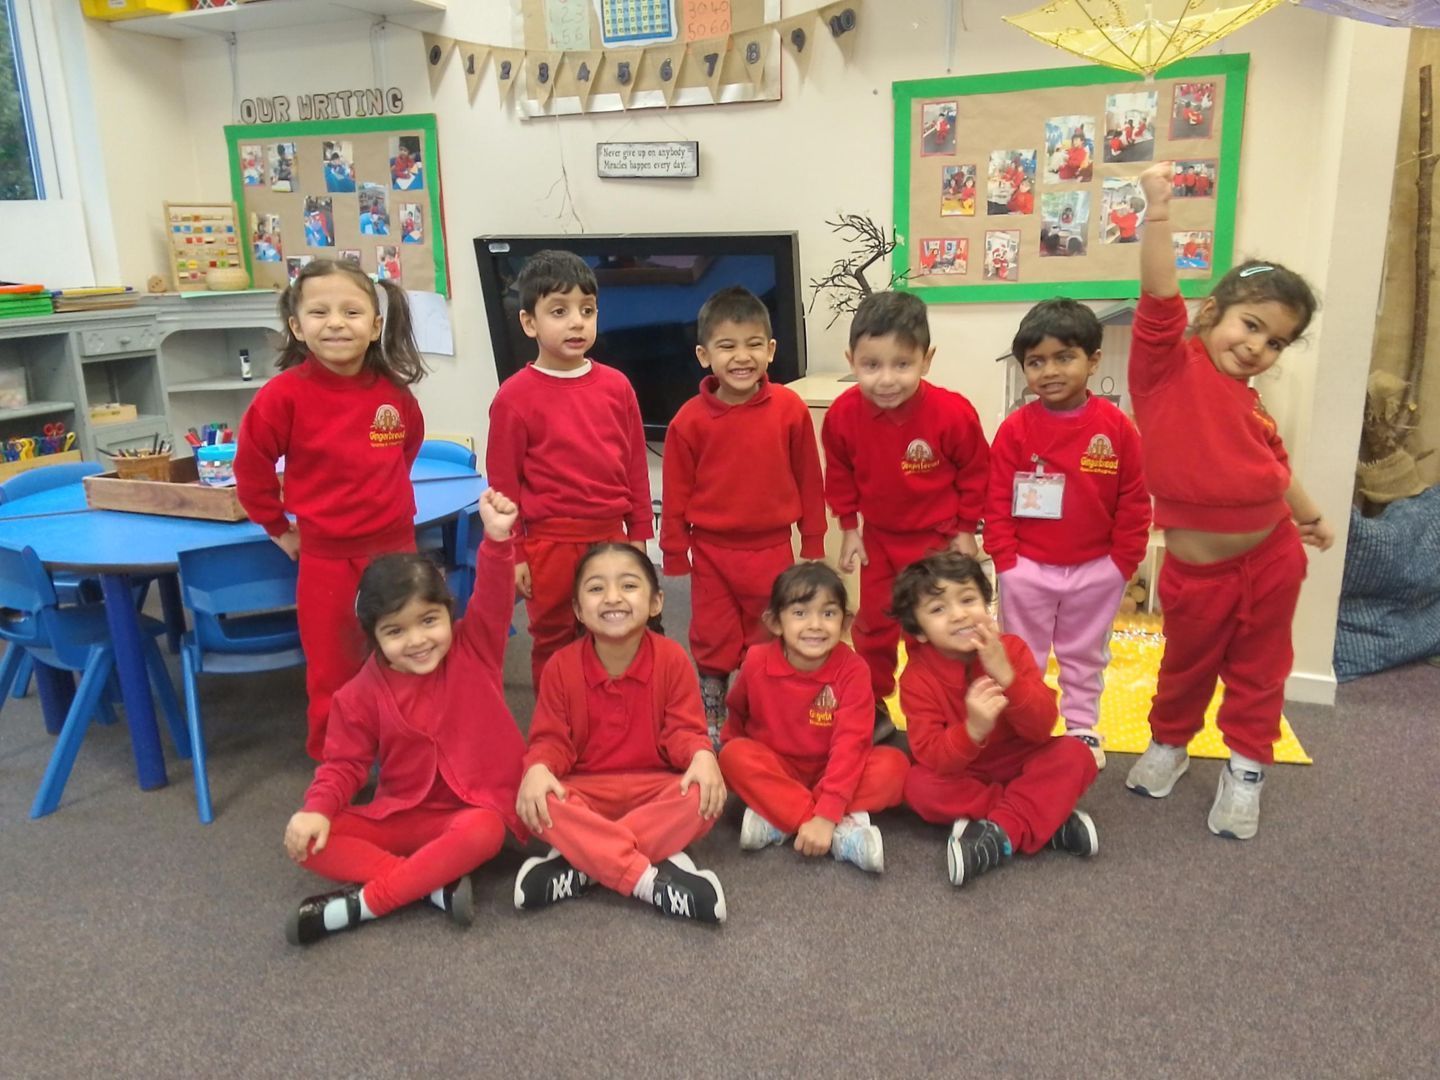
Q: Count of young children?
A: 10